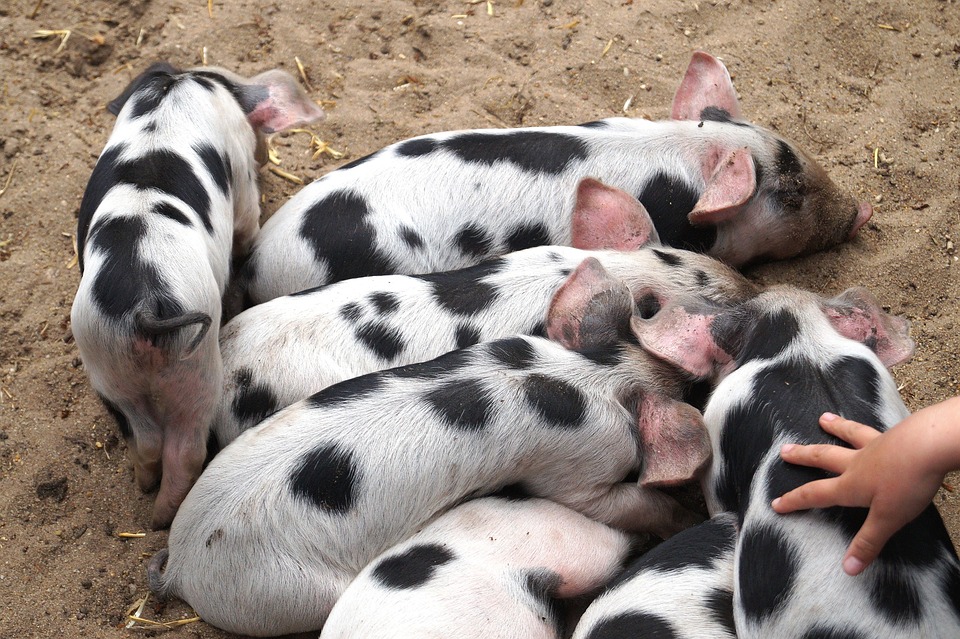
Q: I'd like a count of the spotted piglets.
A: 7